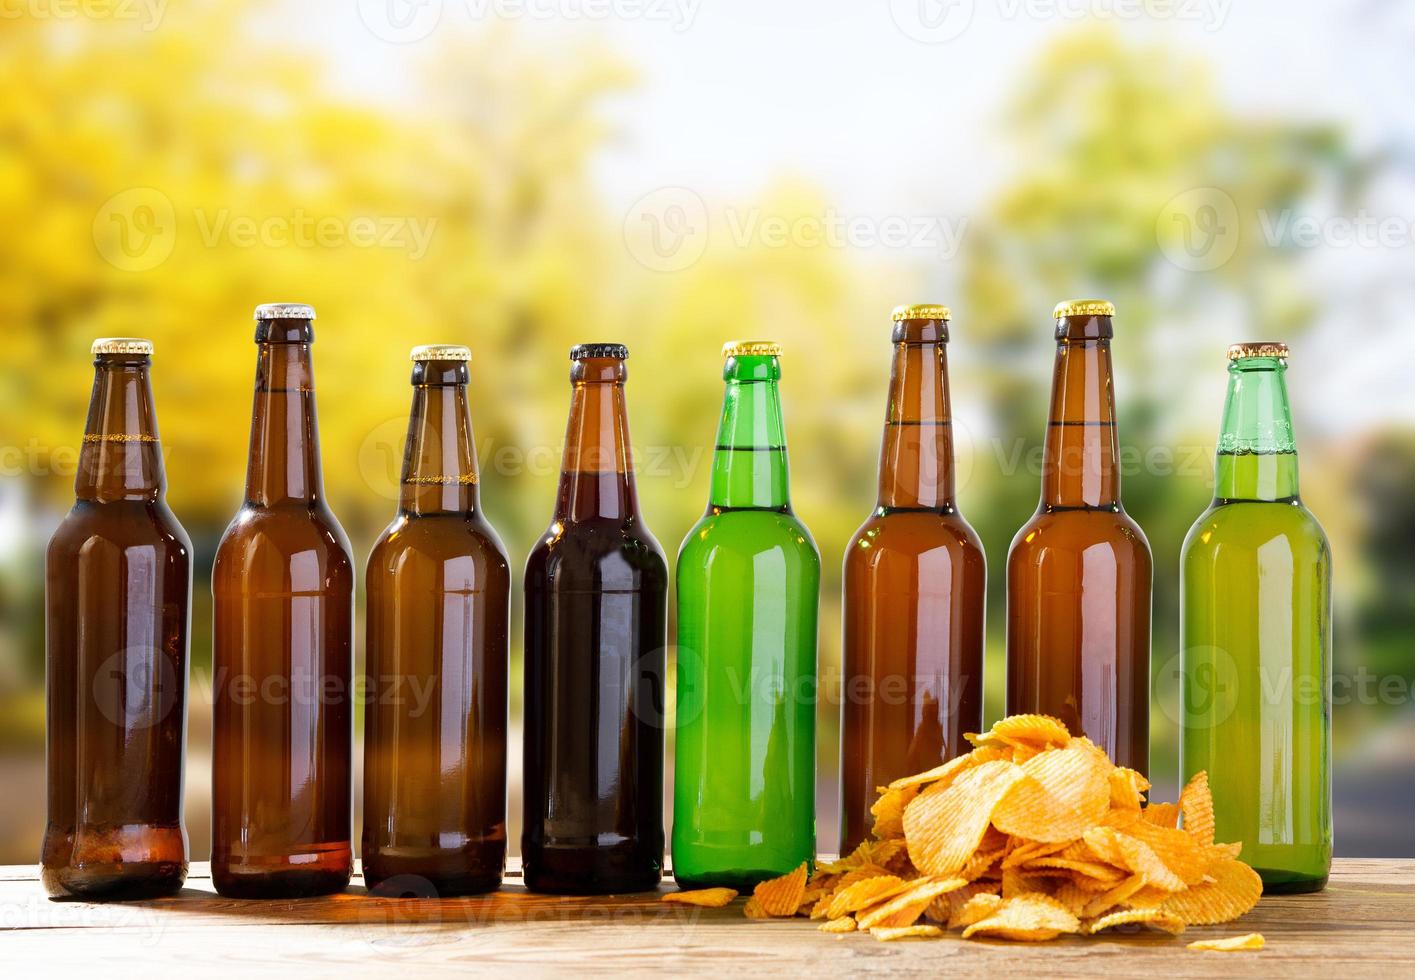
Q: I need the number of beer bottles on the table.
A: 8